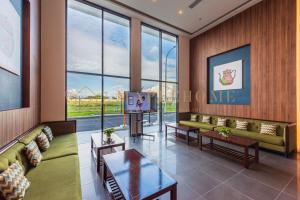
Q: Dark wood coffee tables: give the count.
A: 4